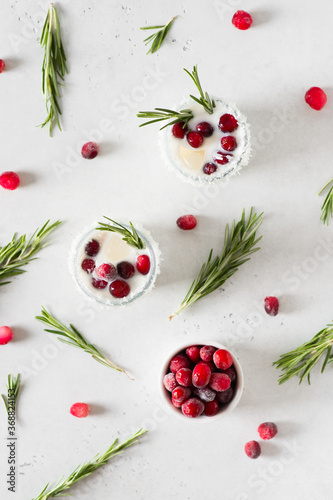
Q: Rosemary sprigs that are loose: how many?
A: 9